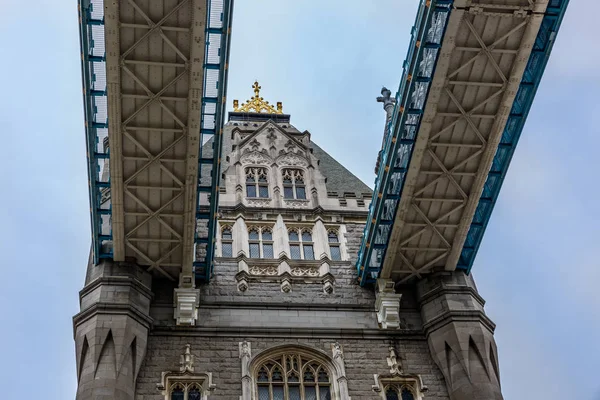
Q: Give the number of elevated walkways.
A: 2